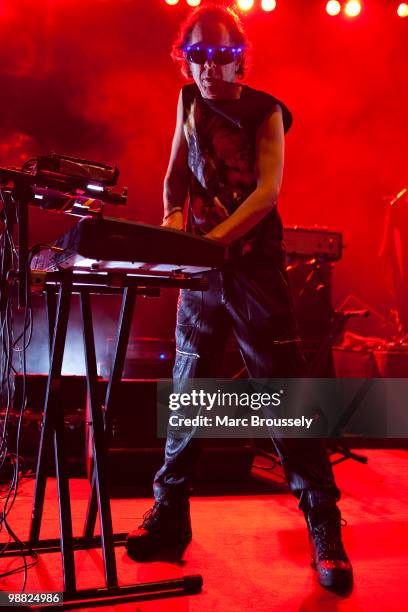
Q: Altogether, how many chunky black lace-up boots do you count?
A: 2